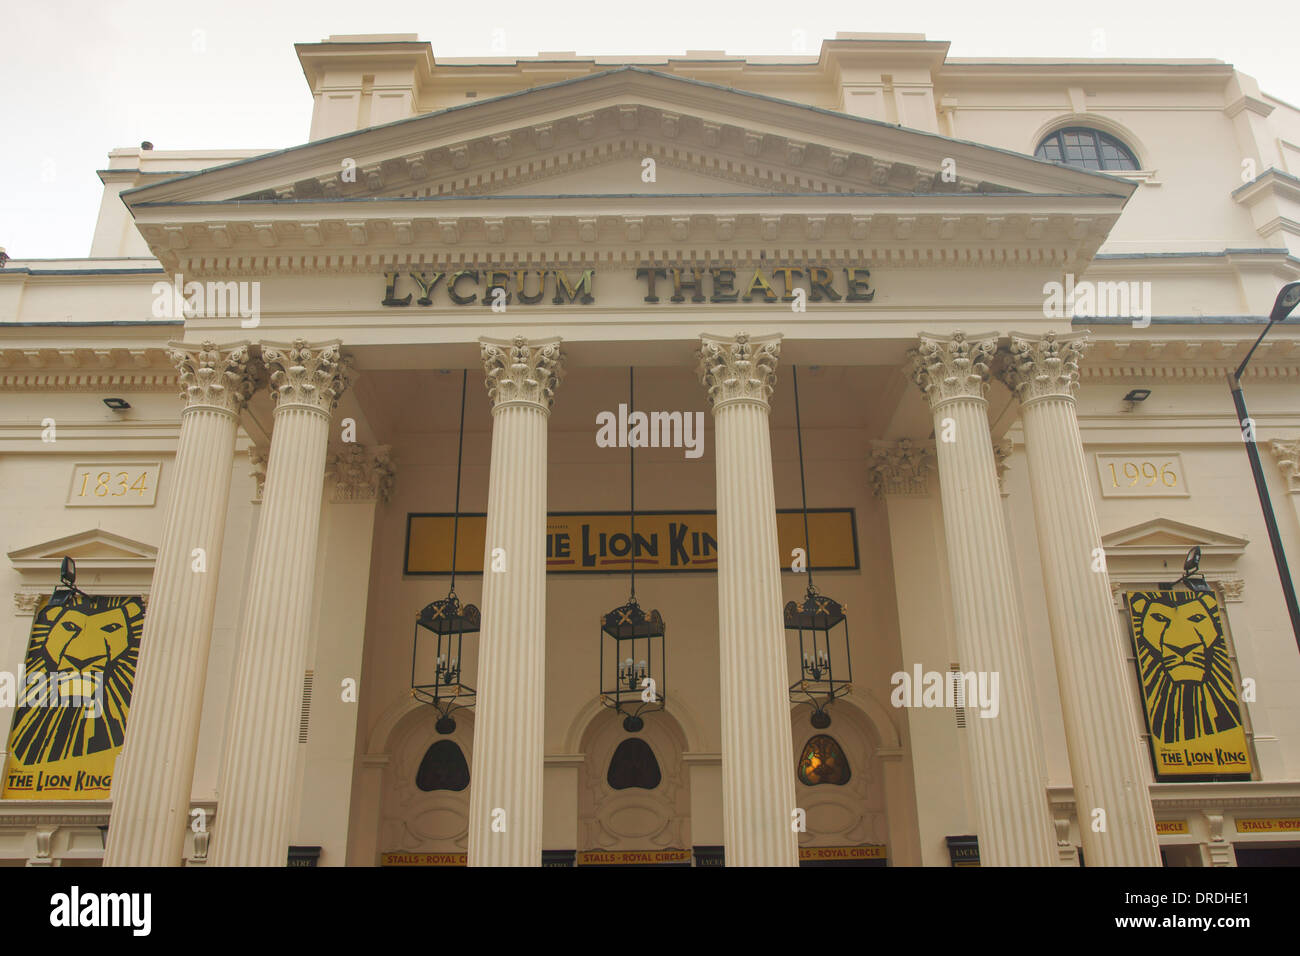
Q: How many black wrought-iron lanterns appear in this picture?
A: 3